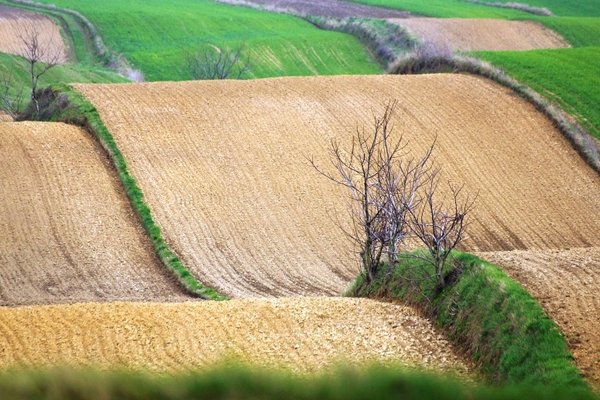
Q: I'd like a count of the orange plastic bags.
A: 0